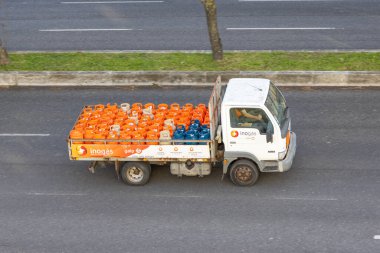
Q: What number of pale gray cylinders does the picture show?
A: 6